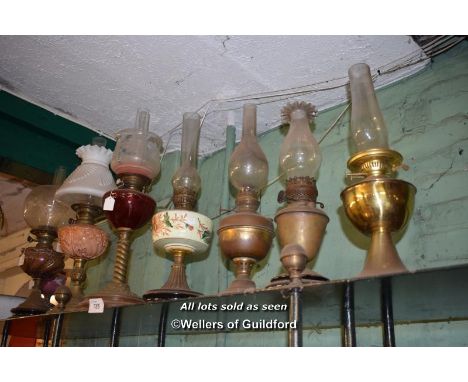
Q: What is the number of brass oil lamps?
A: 3